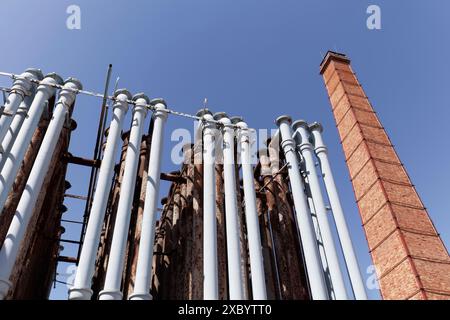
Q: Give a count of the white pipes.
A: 13